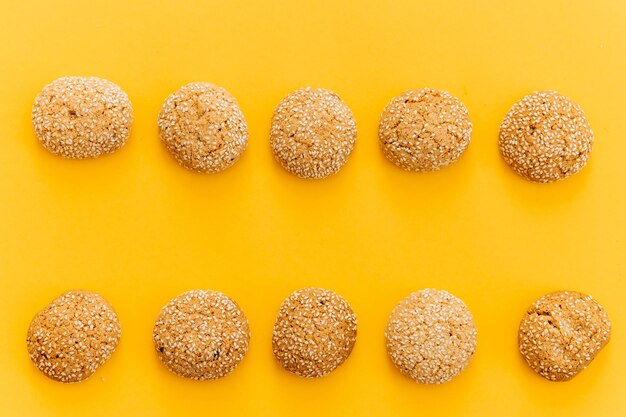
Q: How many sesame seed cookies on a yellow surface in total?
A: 10